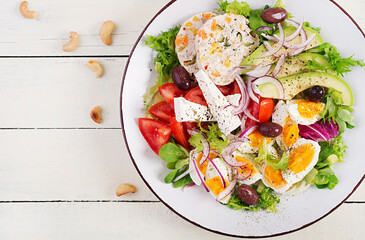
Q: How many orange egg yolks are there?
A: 8